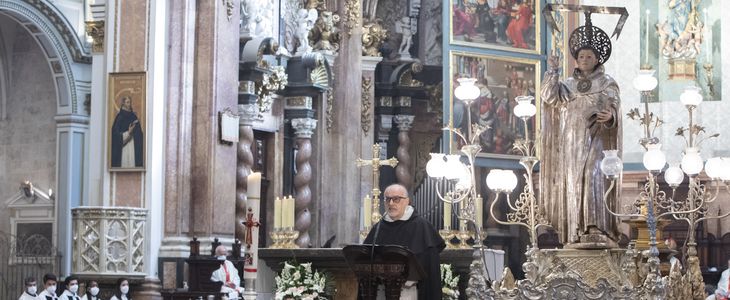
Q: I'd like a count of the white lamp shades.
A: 15